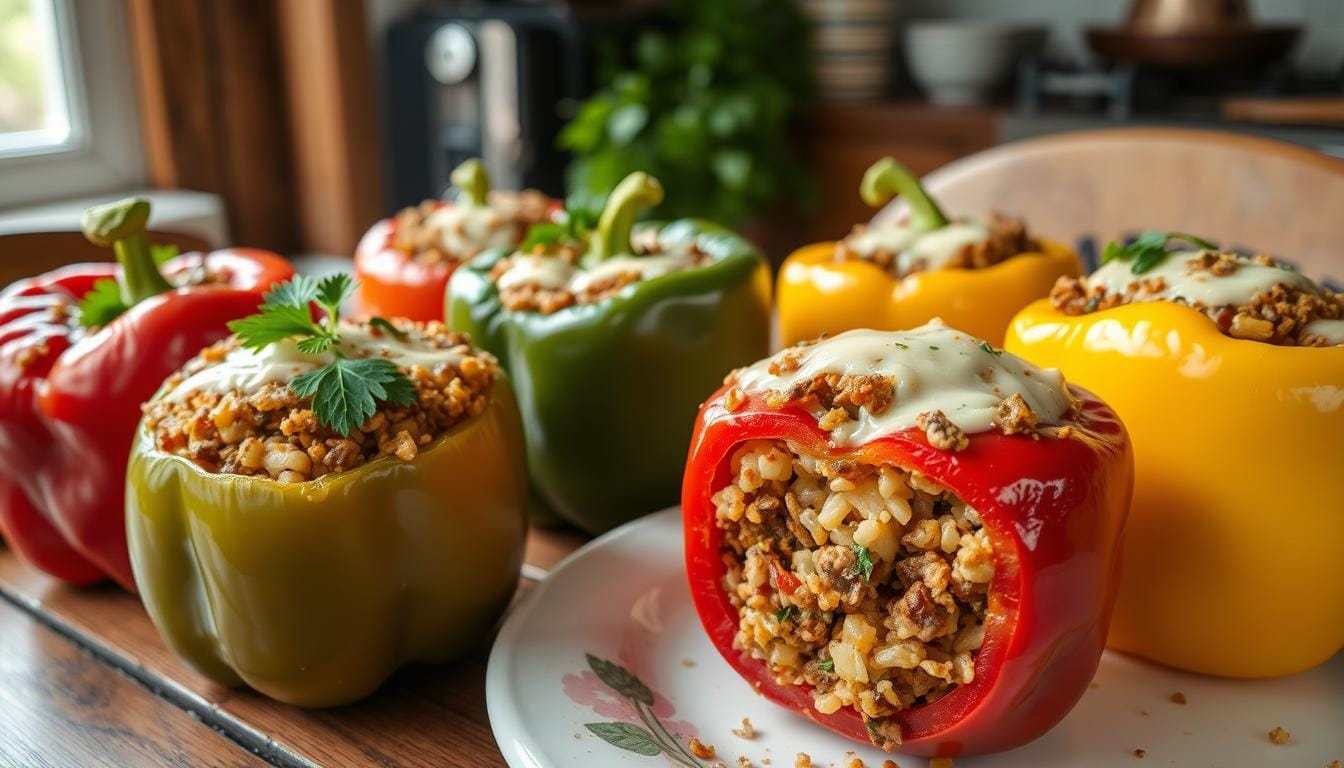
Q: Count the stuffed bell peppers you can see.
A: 7